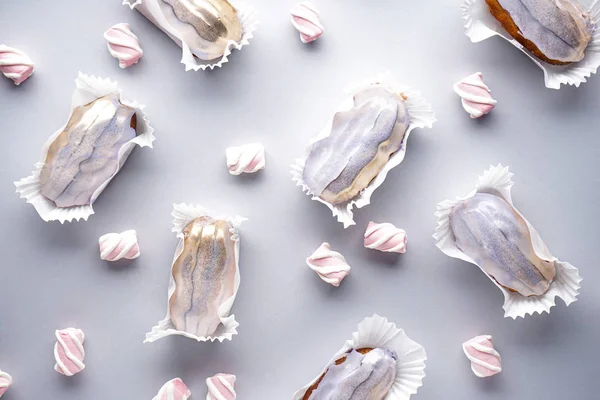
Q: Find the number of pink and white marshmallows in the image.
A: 13